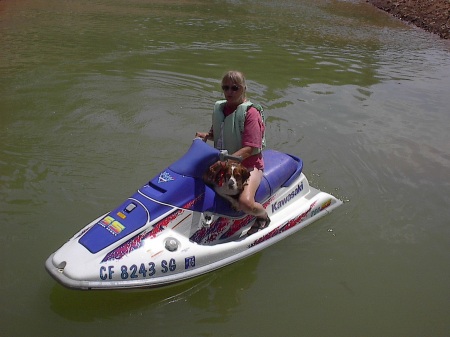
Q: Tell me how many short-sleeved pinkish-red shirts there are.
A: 1